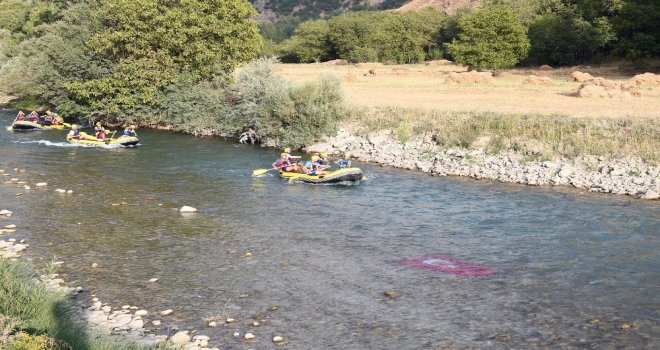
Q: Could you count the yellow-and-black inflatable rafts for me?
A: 3